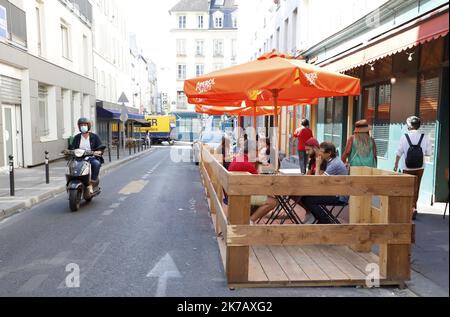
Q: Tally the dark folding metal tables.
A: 1